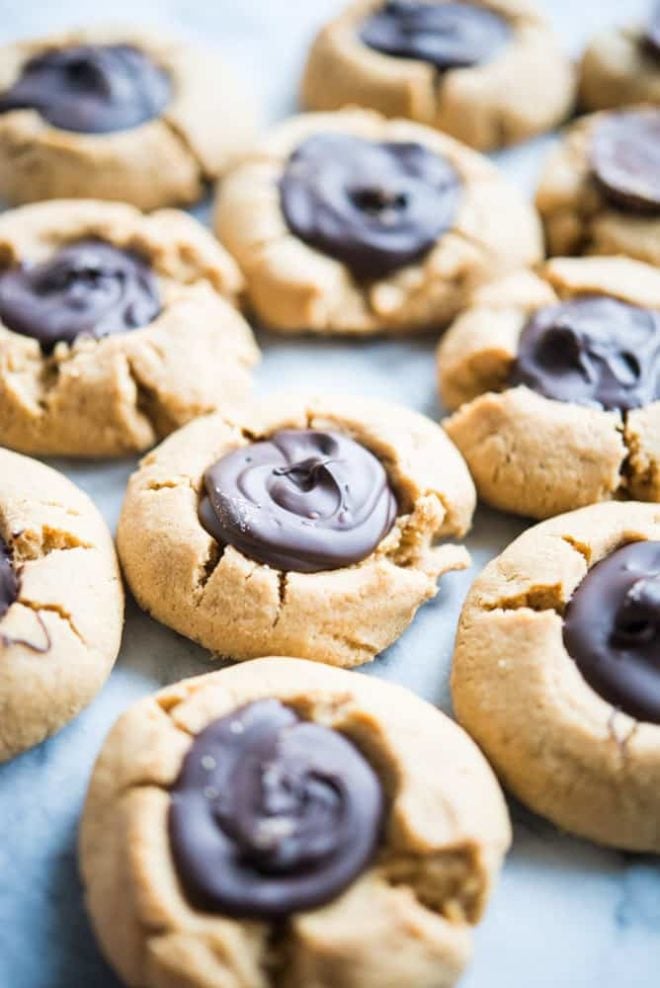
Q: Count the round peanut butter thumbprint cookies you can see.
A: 11